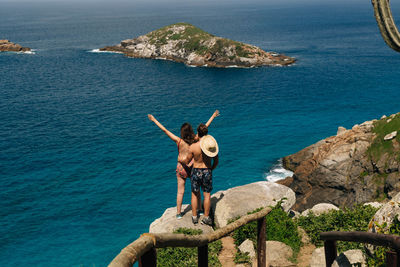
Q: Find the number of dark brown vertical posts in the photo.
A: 5